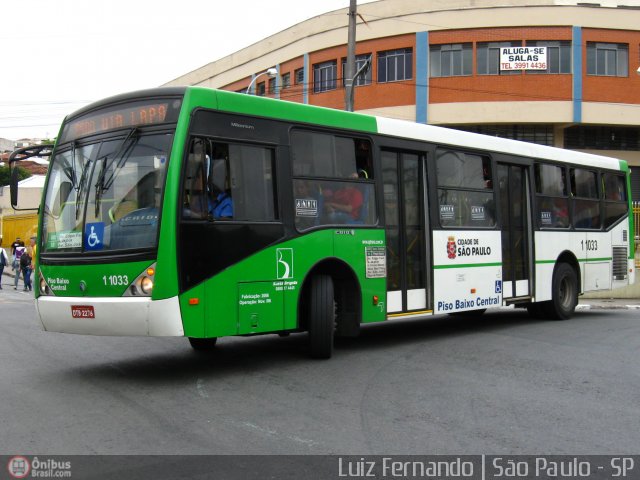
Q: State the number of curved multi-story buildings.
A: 1